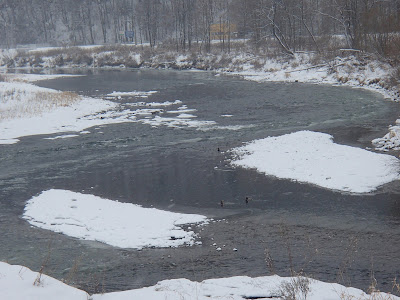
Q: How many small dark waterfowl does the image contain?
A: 3